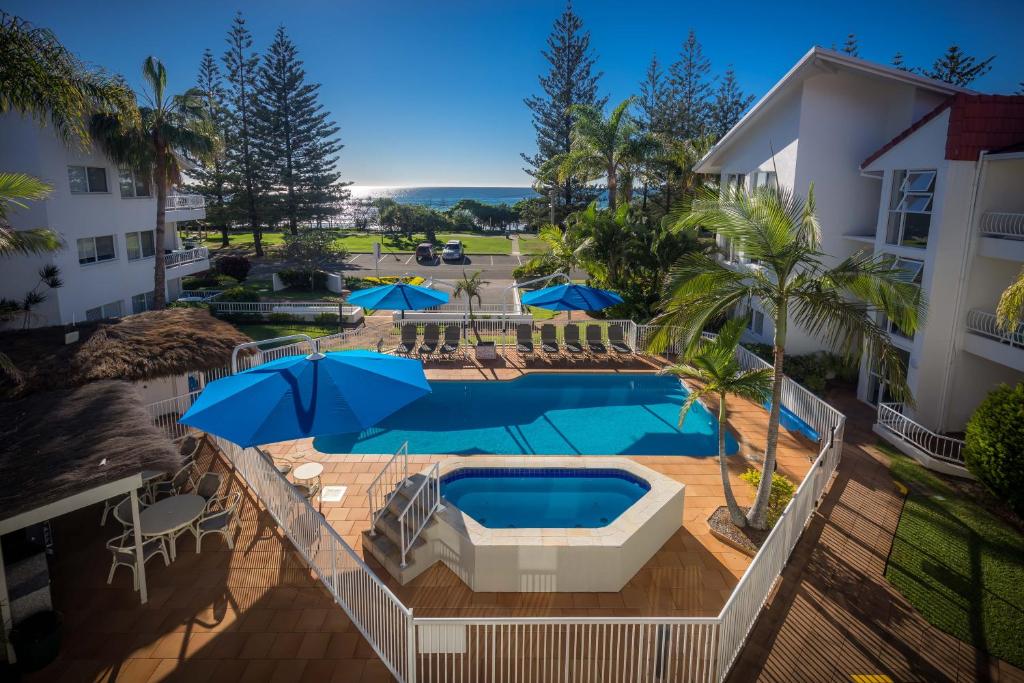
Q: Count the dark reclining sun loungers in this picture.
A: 8